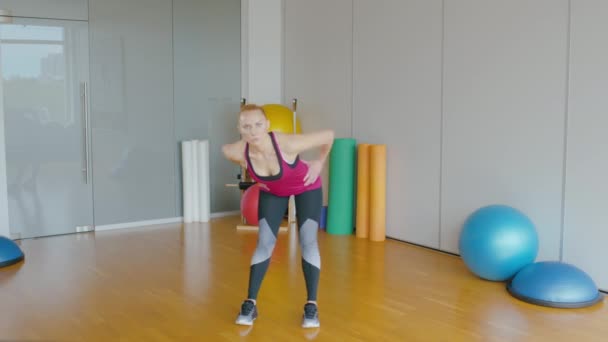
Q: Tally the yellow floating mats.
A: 2